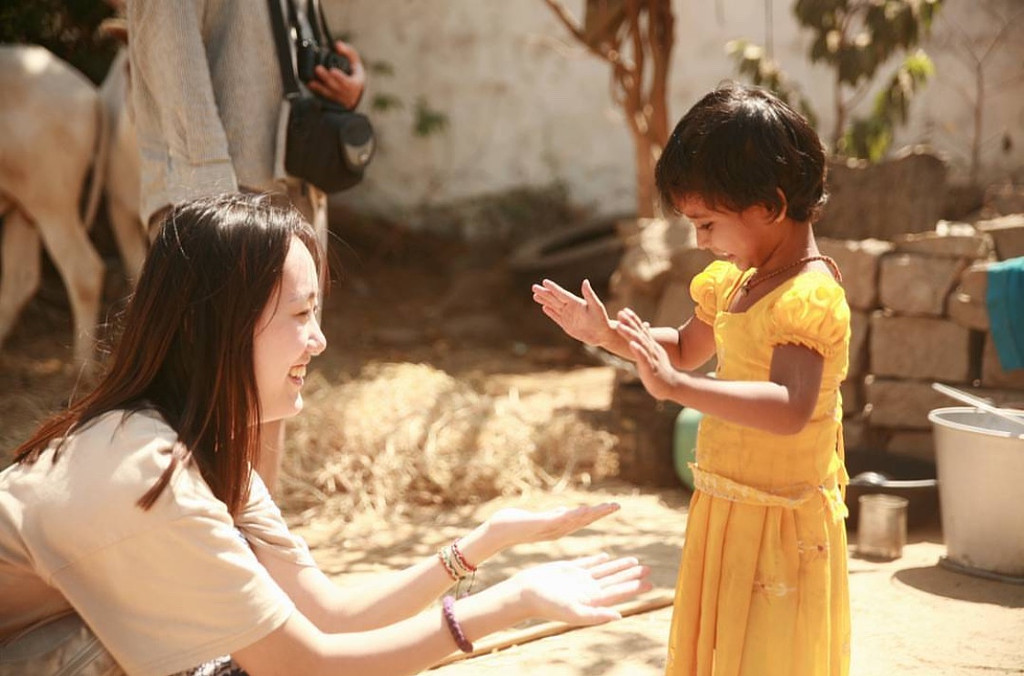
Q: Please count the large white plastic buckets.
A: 1